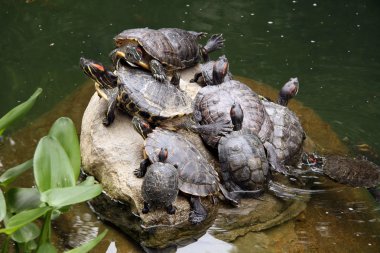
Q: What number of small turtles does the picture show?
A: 1